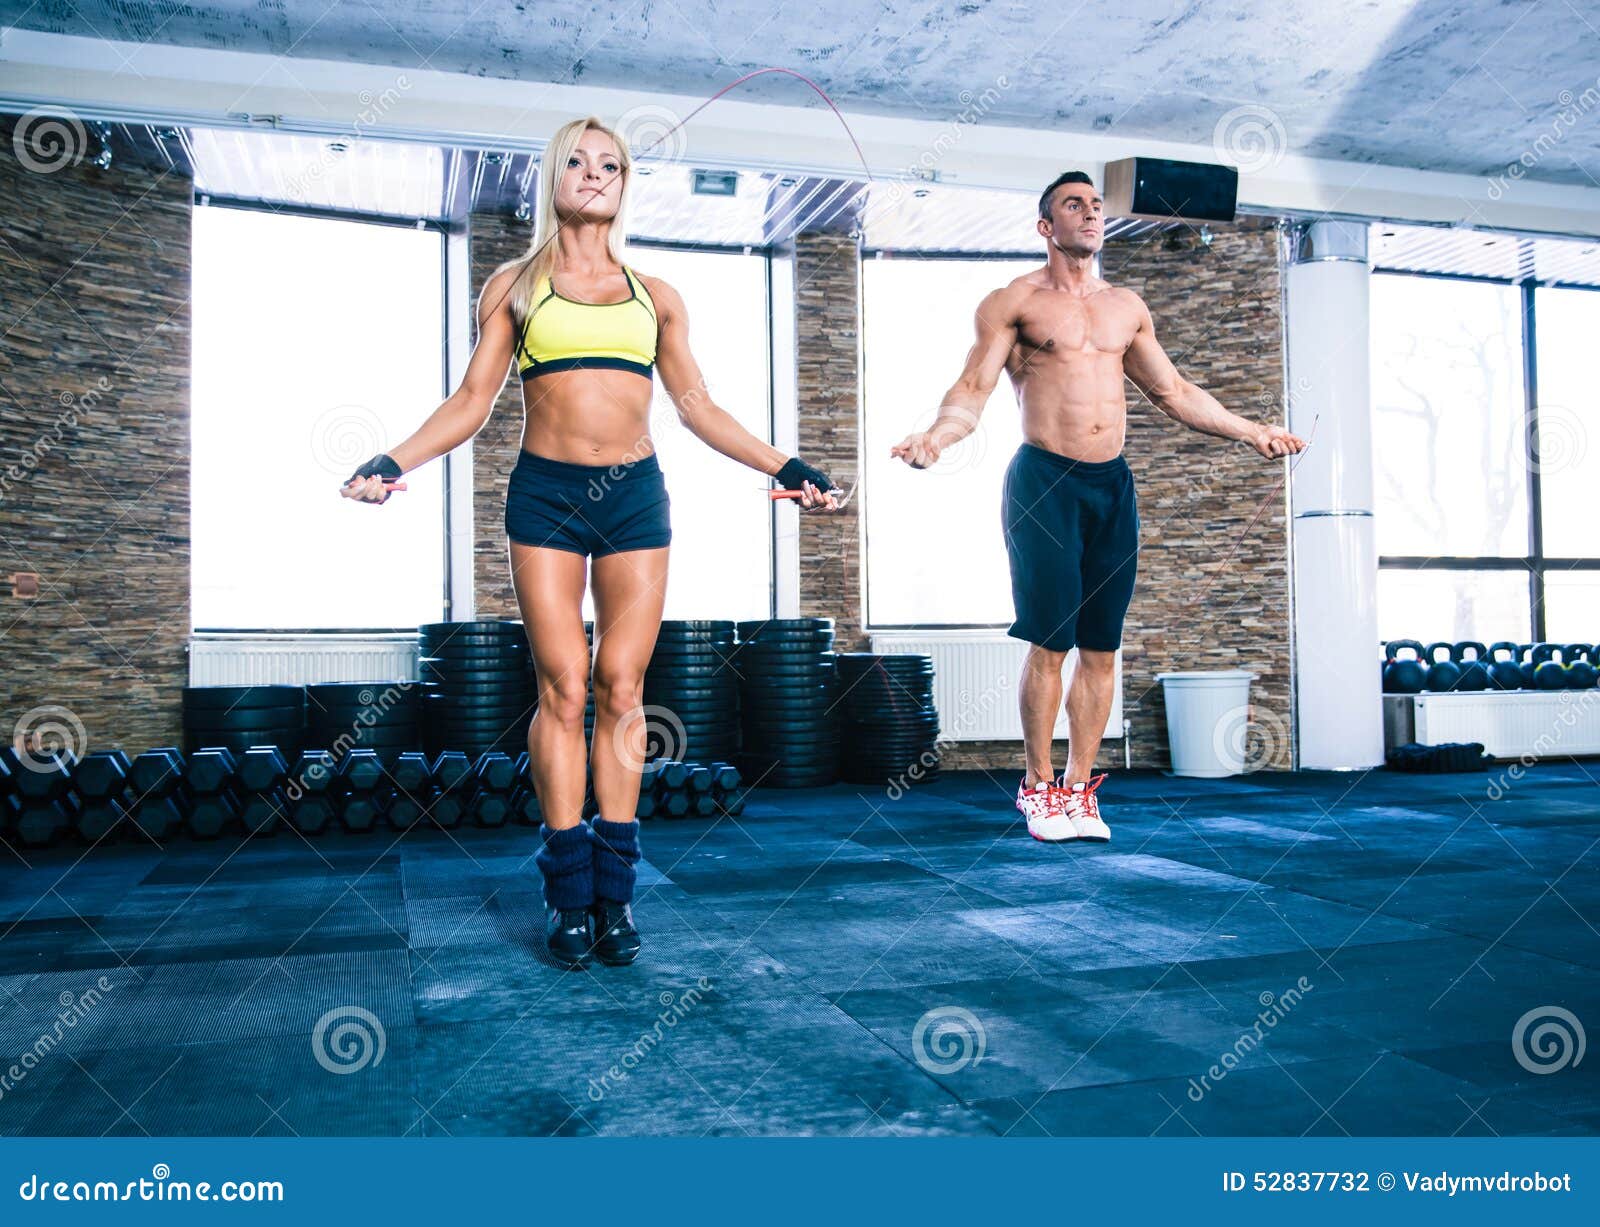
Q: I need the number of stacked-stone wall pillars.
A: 4